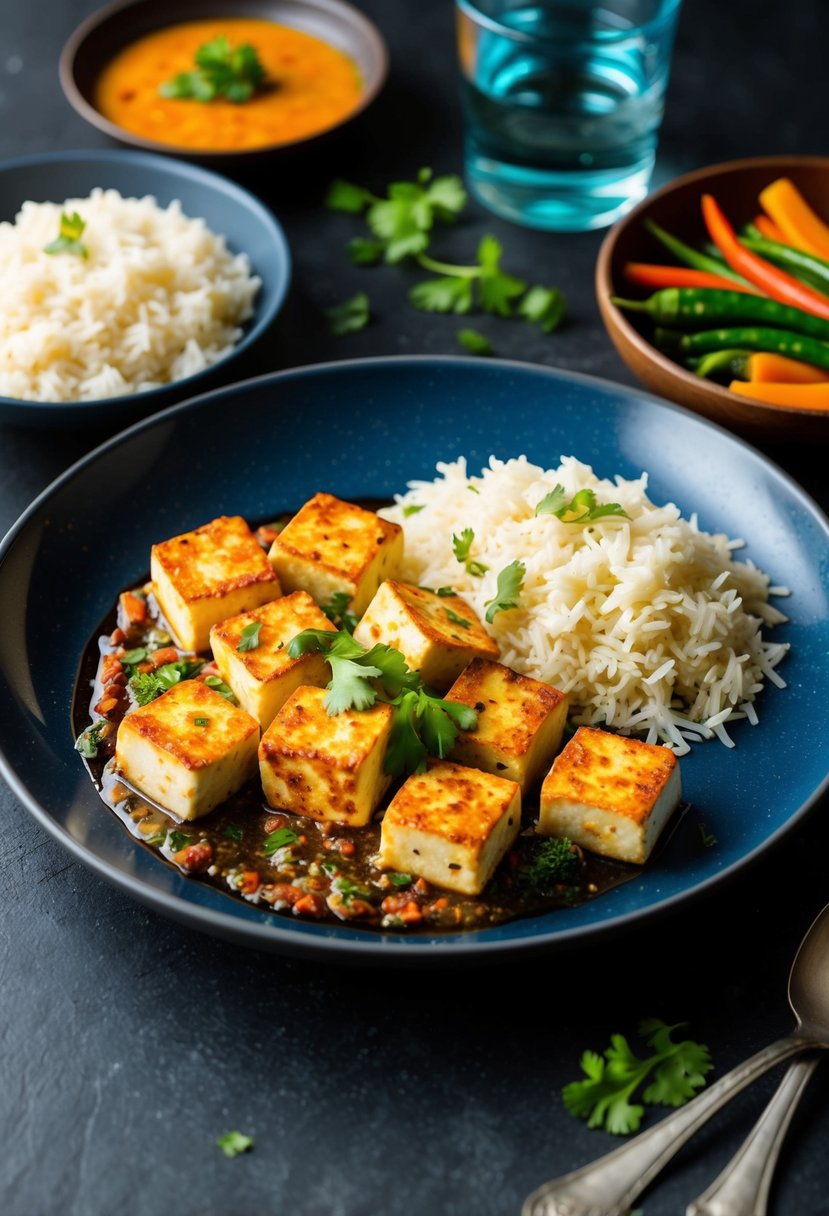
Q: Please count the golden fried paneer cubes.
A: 9